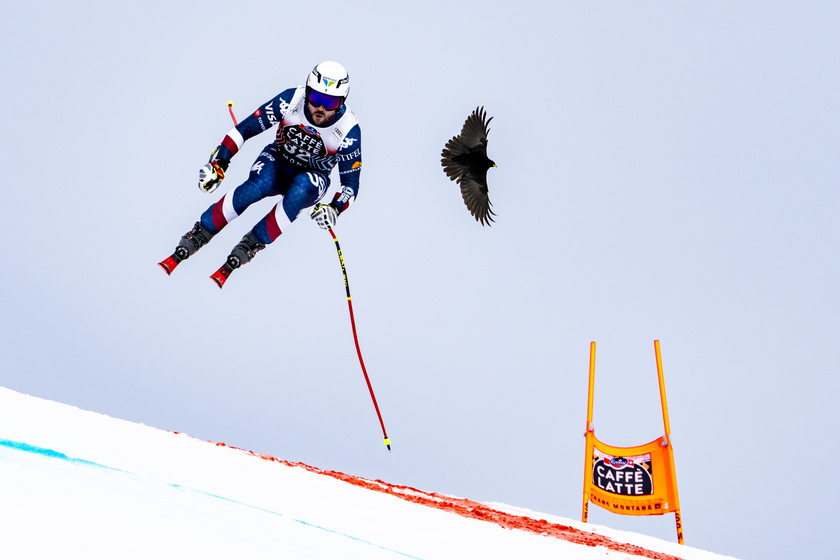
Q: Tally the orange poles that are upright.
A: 2